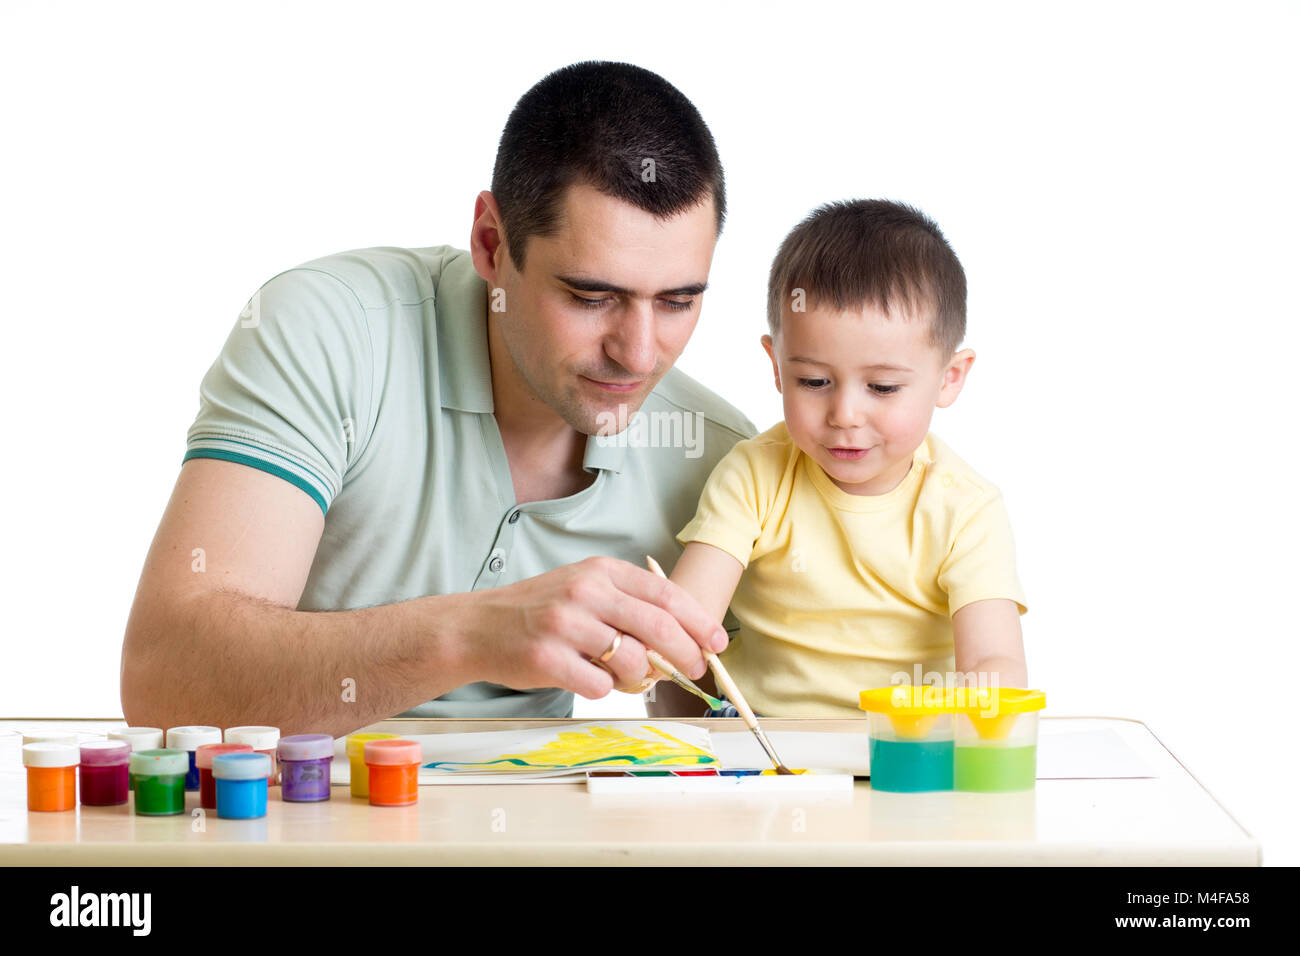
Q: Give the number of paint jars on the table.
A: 12